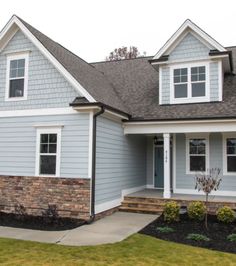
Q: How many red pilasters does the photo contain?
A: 0